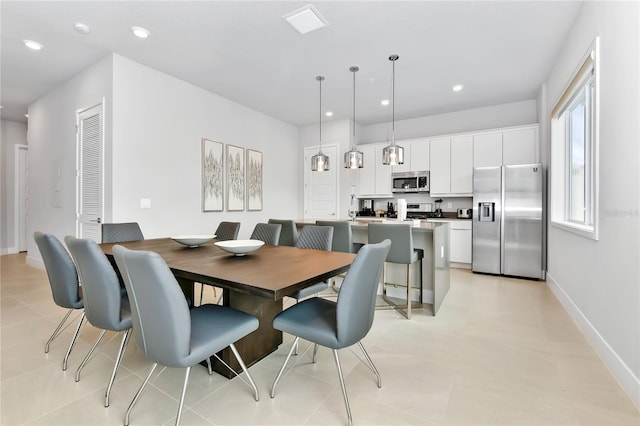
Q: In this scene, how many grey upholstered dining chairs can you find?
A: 8